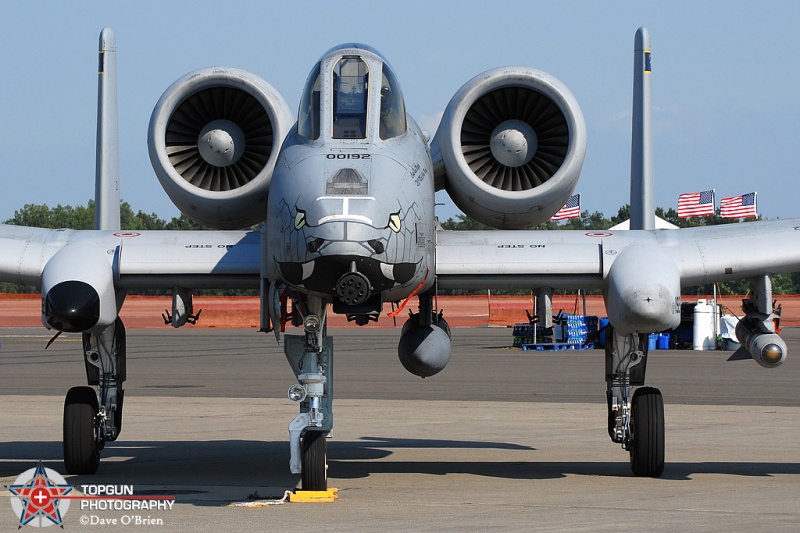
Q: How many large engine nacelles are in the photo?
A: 2